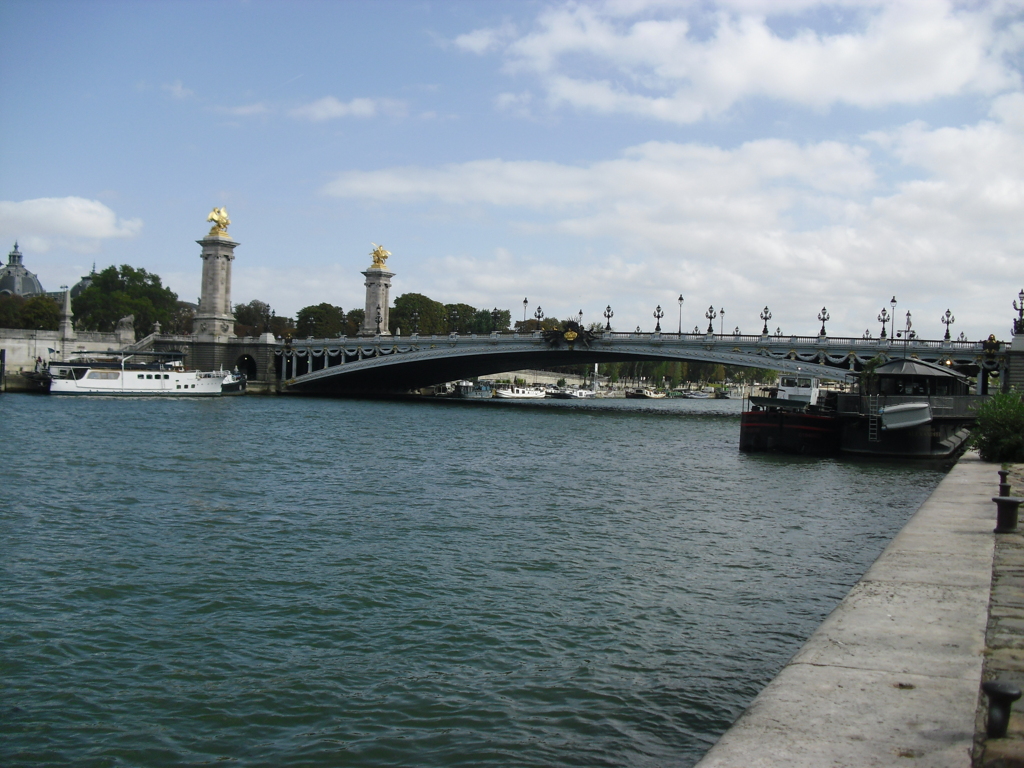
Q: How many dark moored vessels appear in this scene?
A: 2